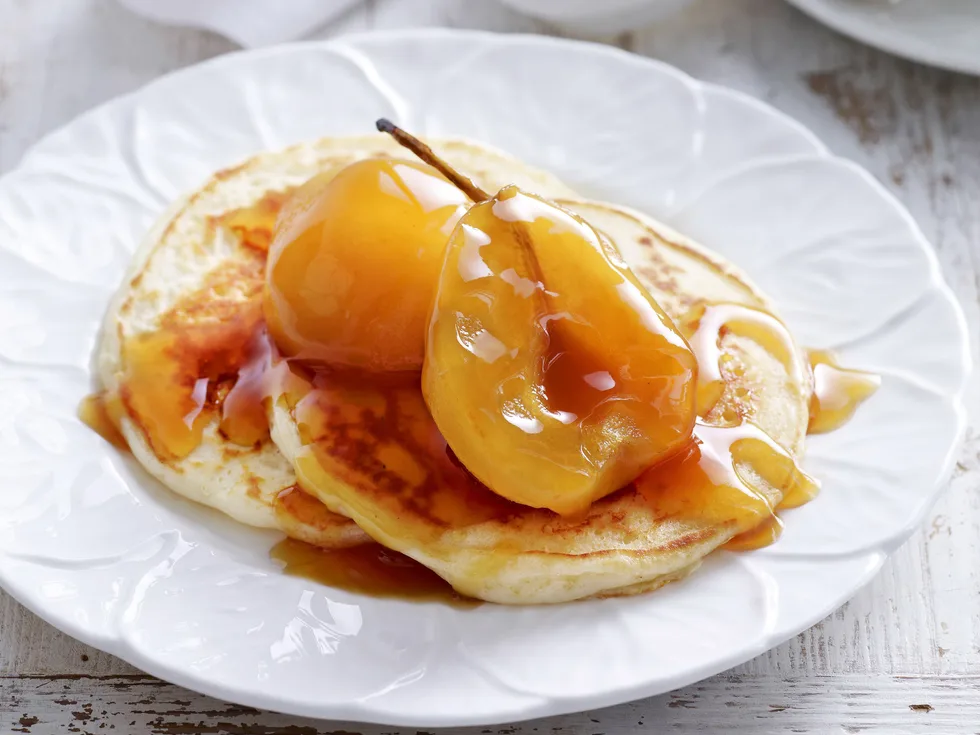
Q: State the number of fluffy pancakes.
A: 2